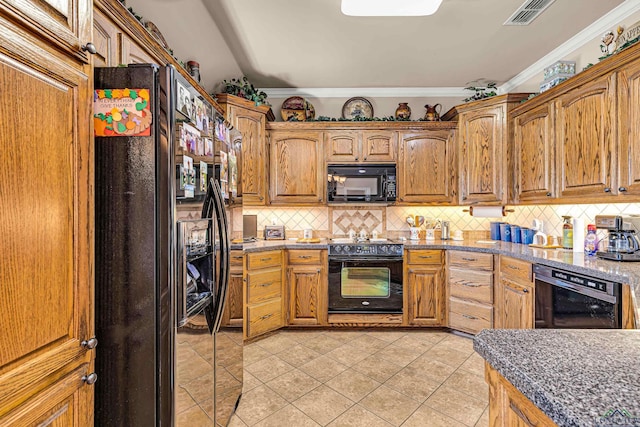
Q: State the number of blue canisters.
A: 4